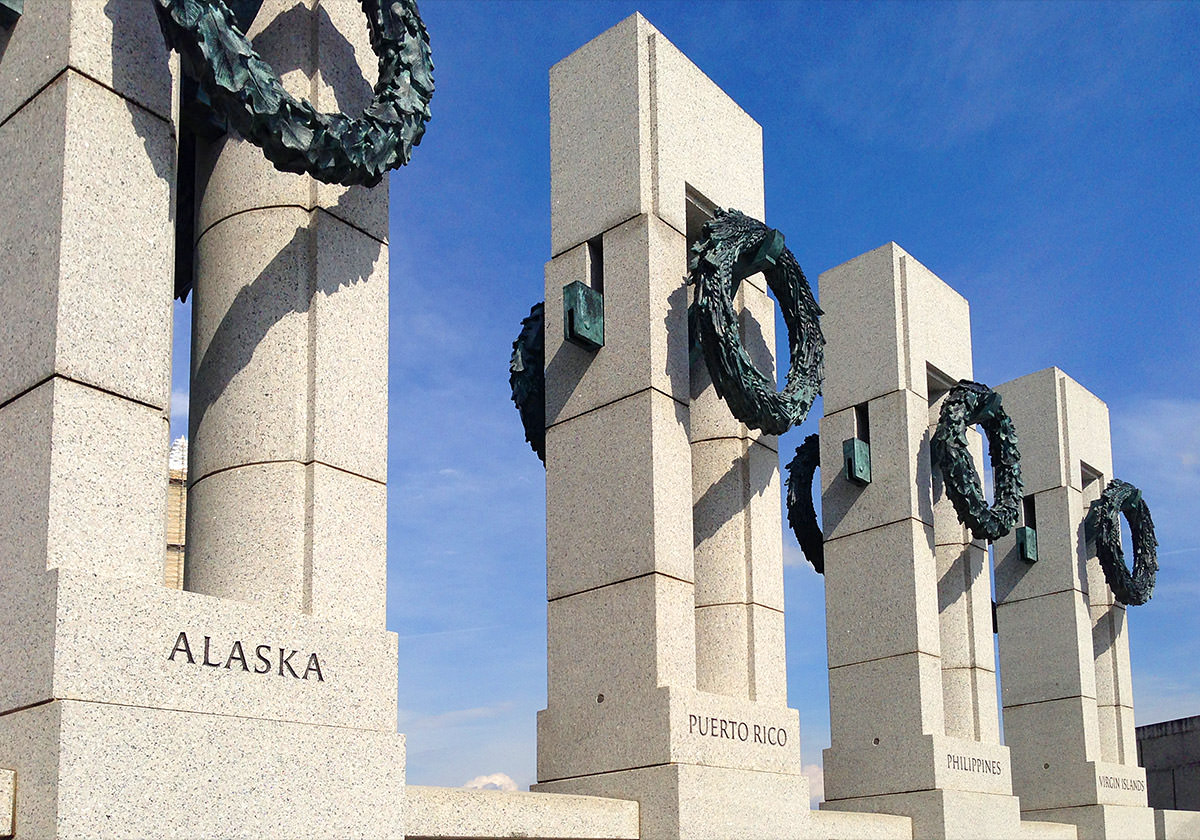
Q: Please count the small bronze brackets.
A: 3